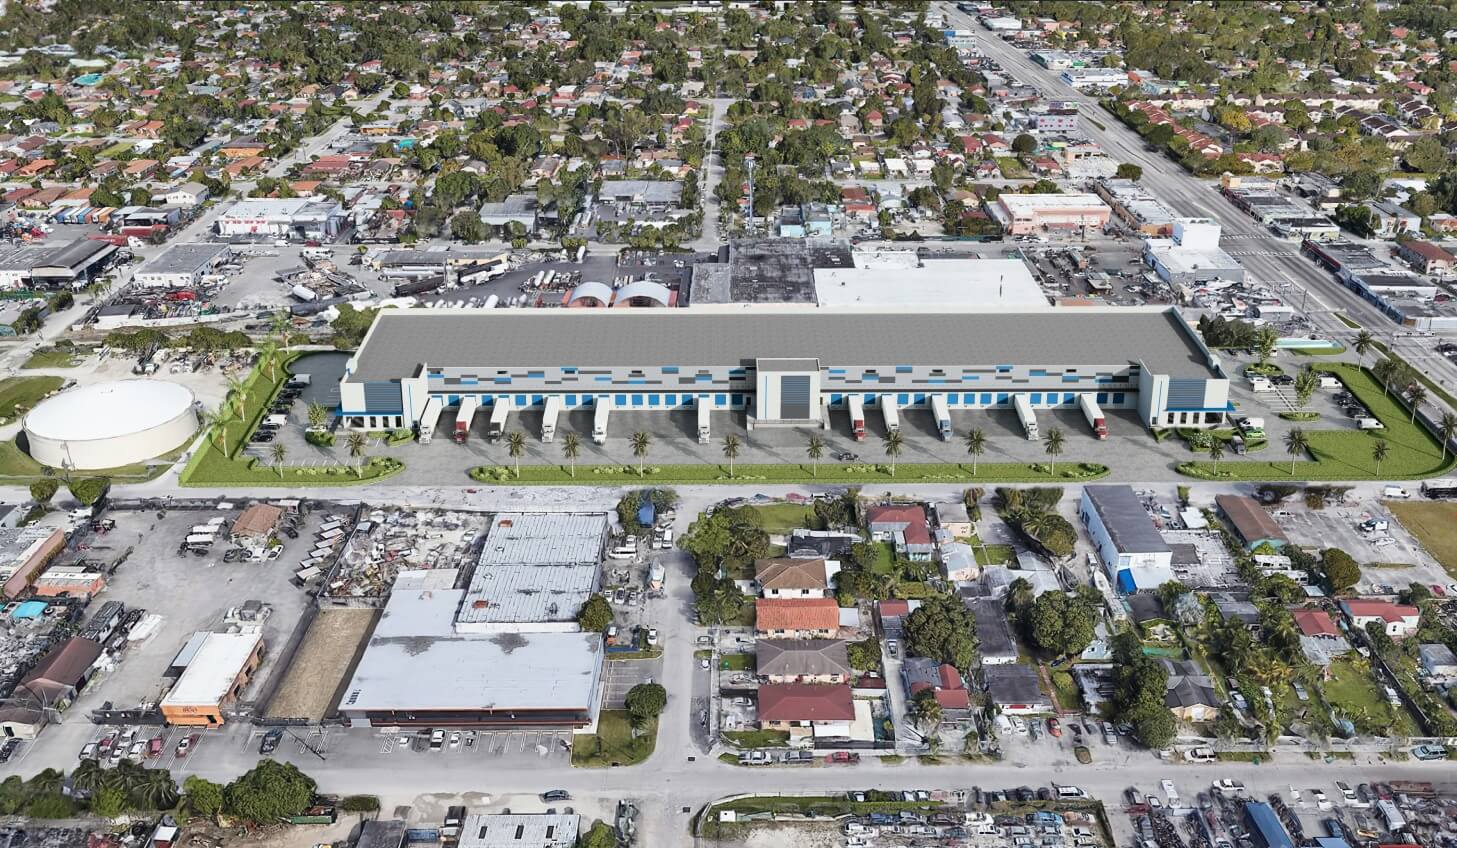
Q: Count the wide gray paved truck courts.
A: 1